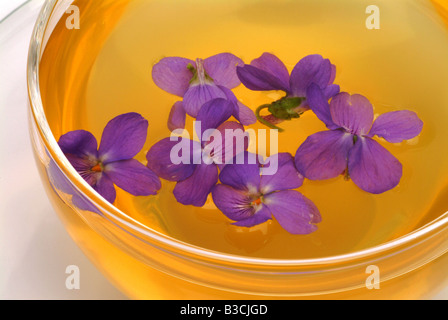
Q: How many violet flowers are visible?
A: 6